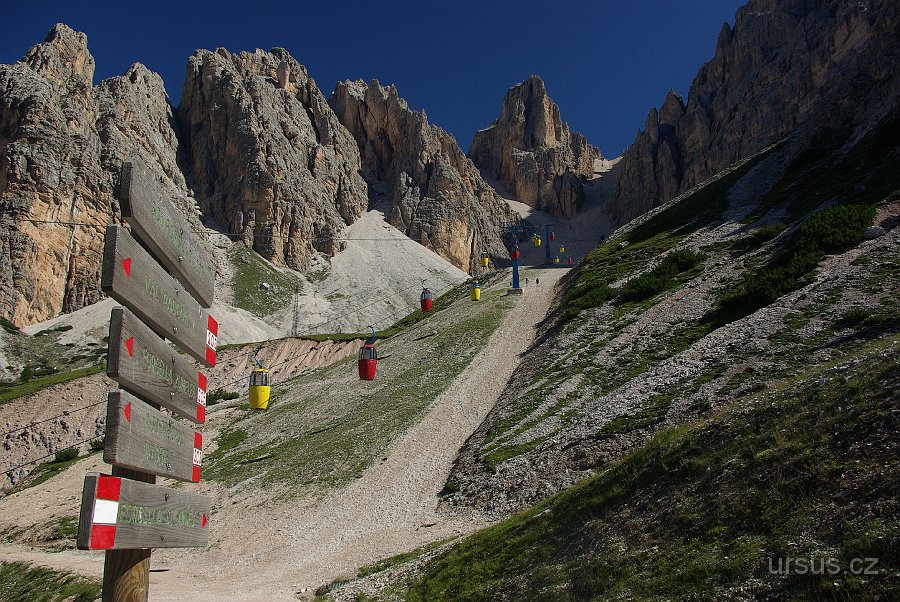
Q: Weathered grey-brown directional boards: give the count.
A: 5